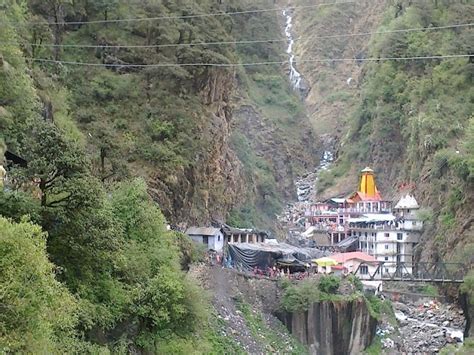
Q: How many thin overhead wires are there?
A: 3